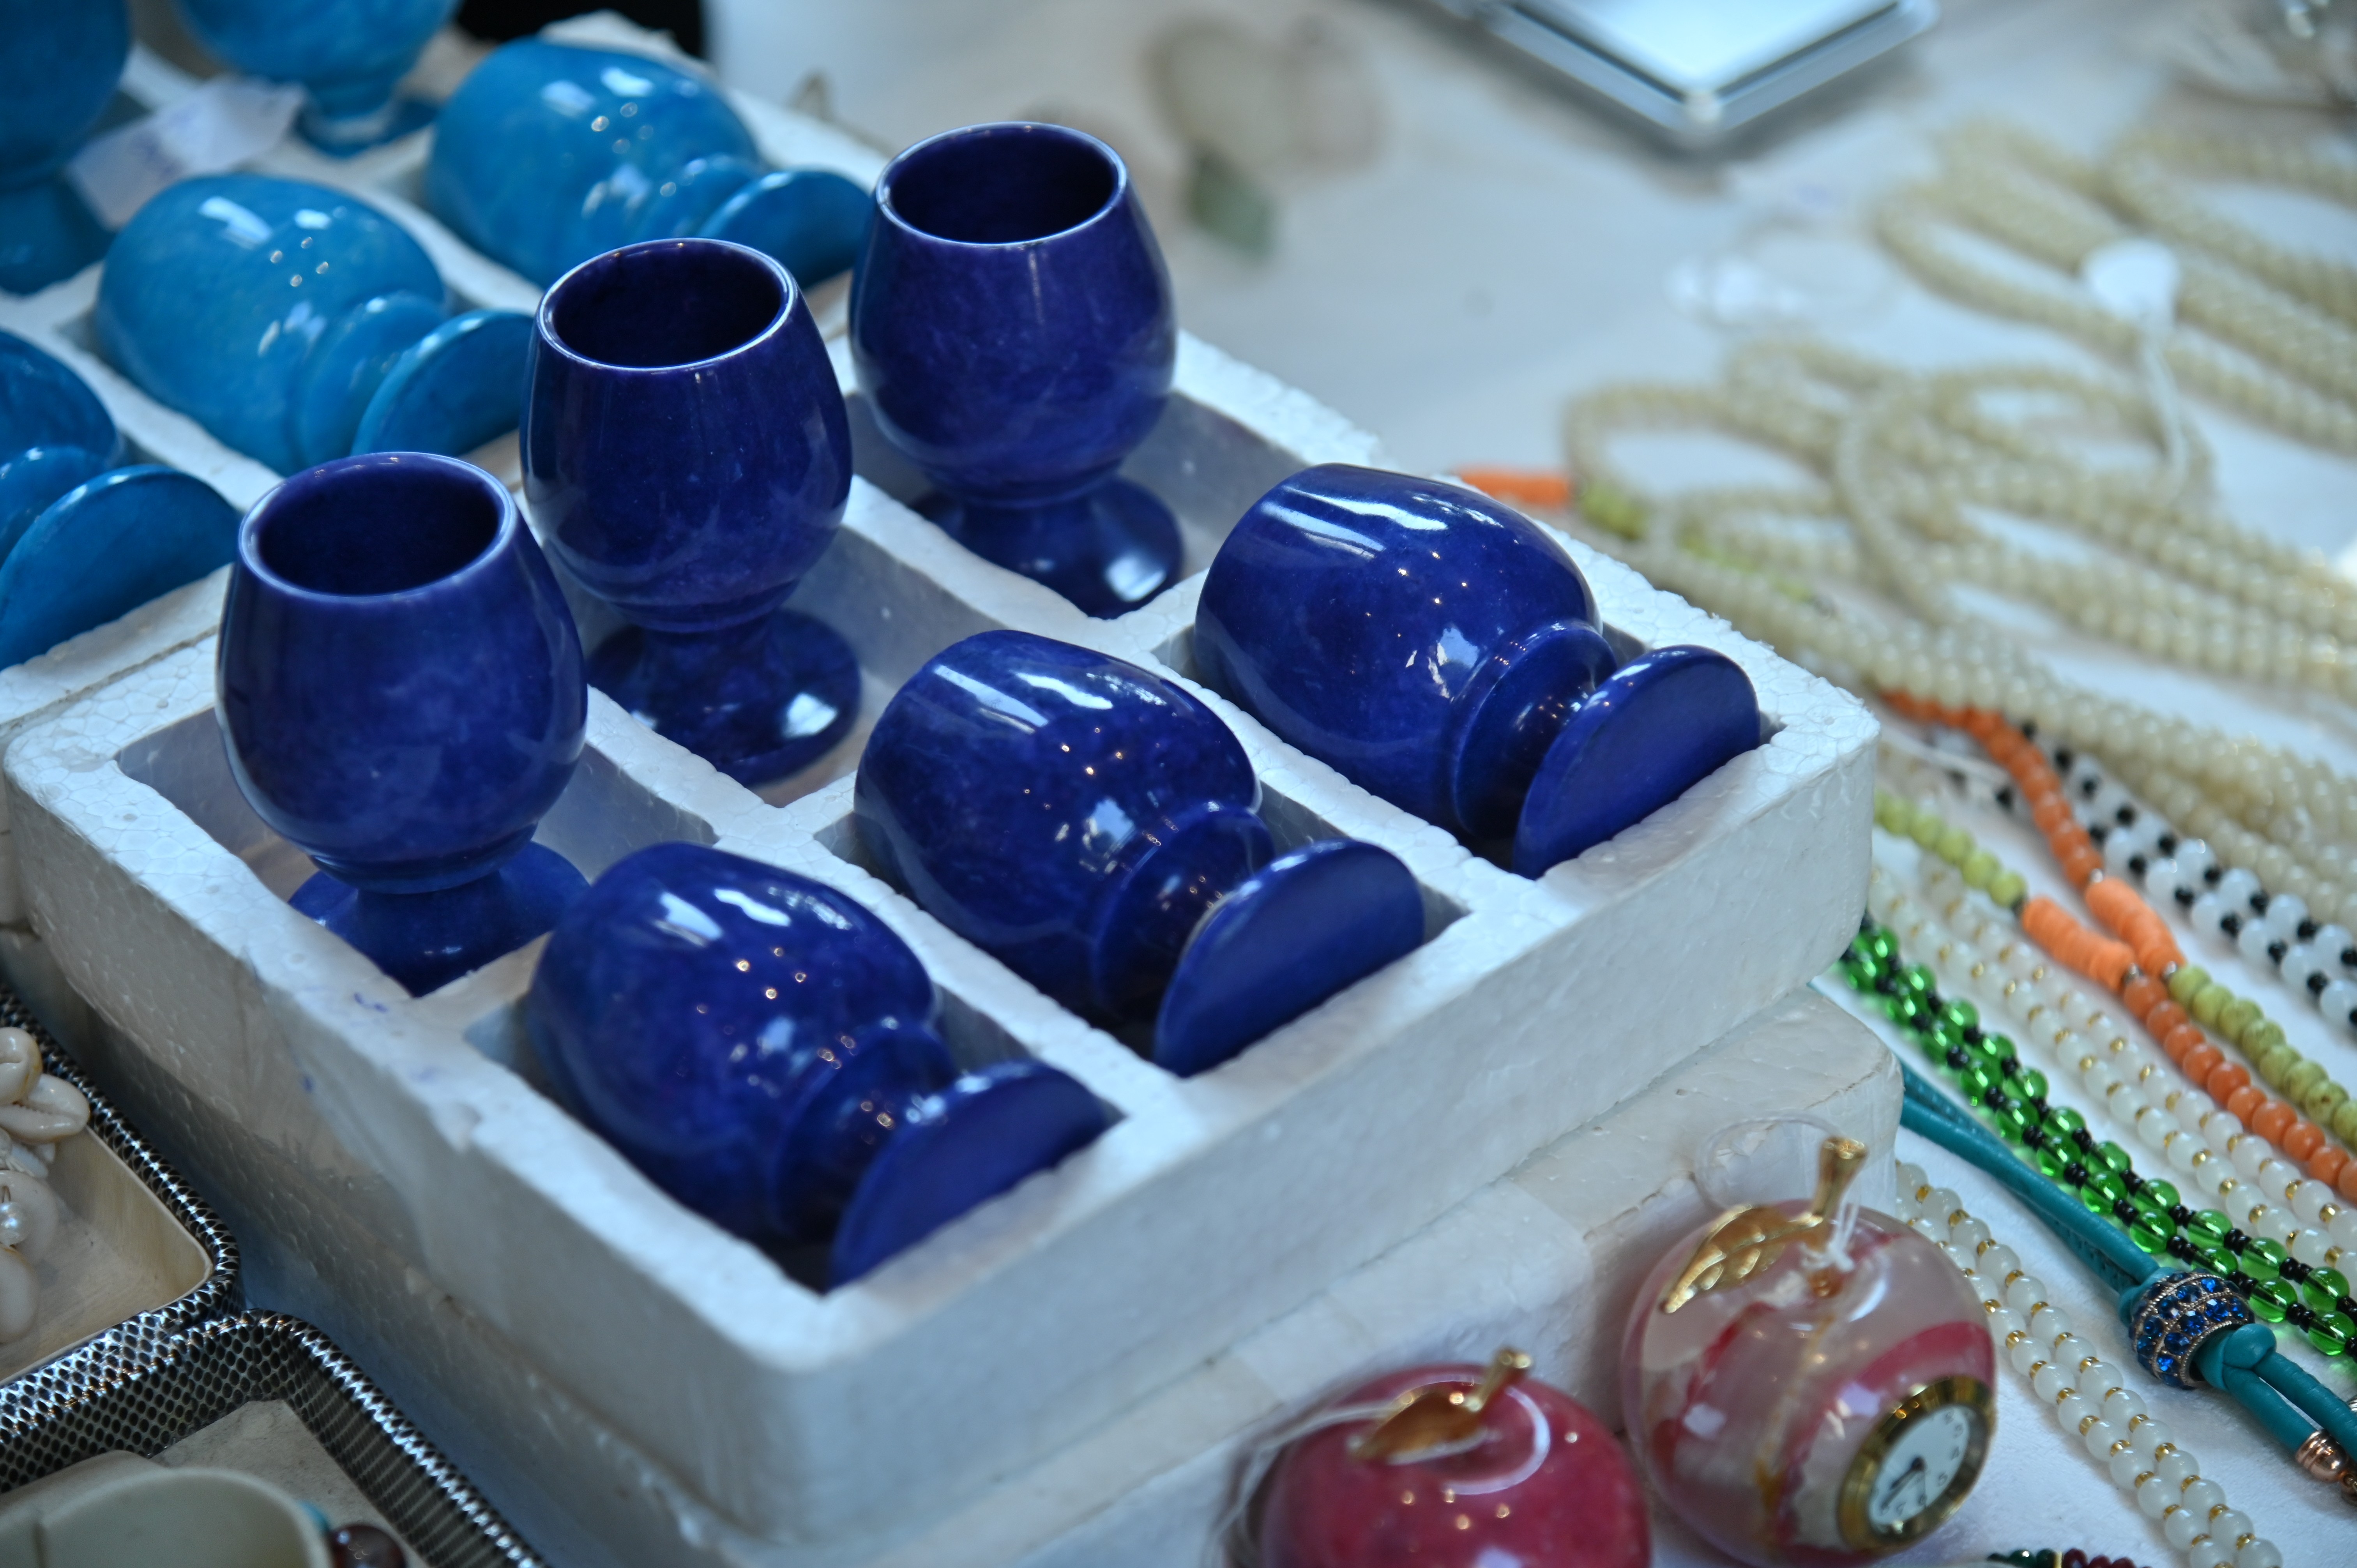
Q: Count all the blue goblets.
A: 11